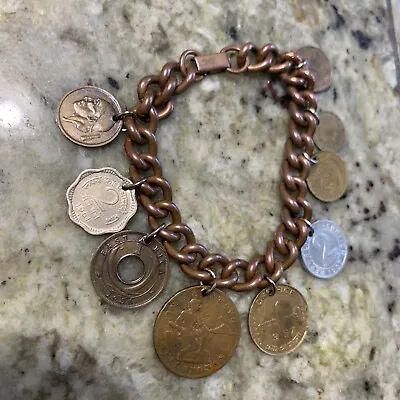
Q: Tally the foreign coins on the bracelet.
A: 9